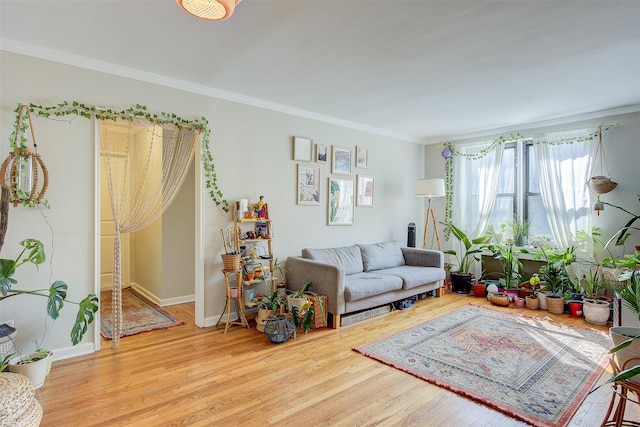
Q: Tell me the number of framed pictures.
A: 7